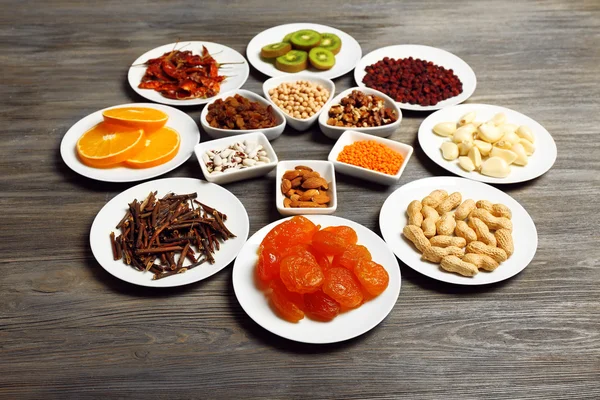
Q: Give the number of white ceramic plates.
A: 8